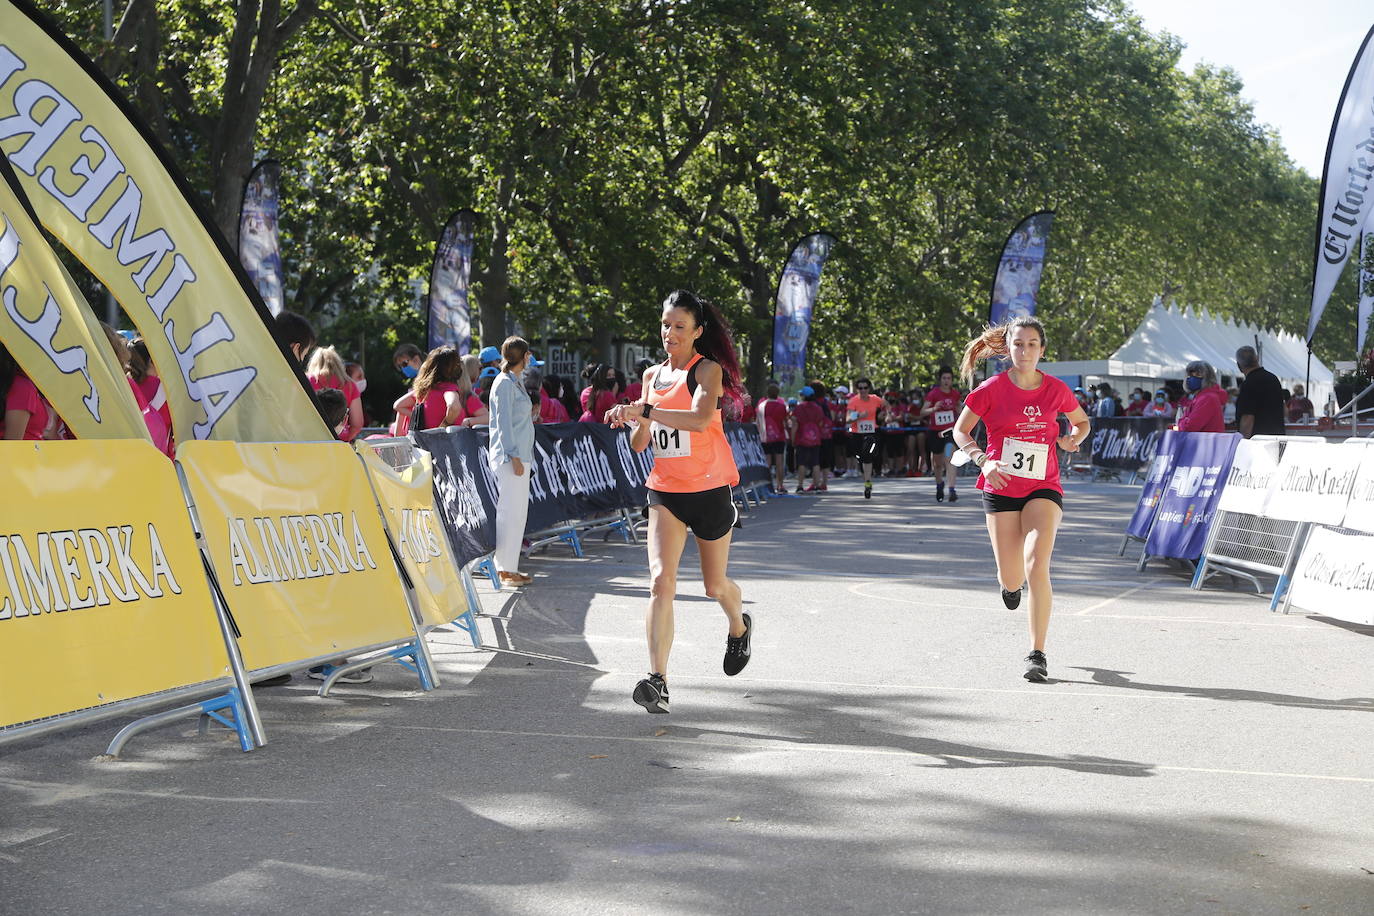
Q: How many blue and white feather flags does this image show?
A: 4